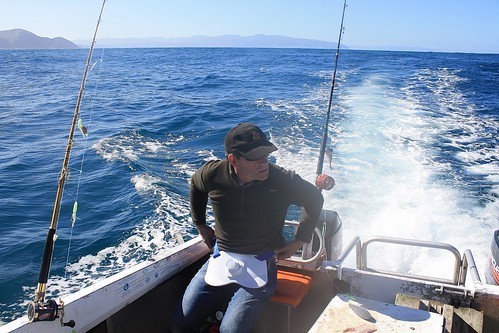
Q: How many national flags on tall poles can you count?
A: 0